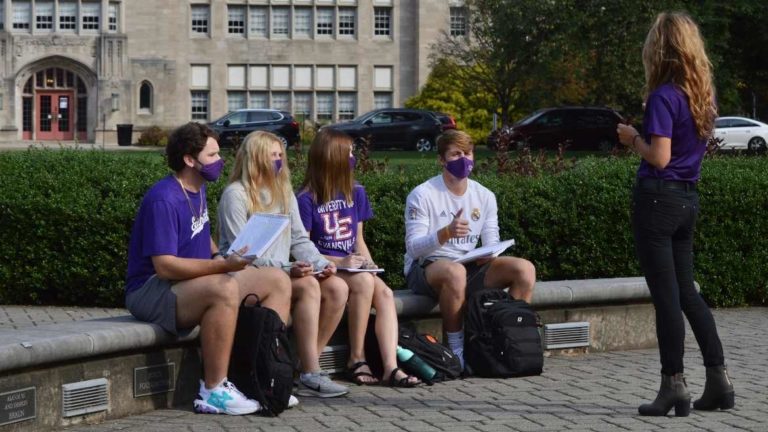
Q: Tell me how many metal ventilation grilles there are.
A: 3